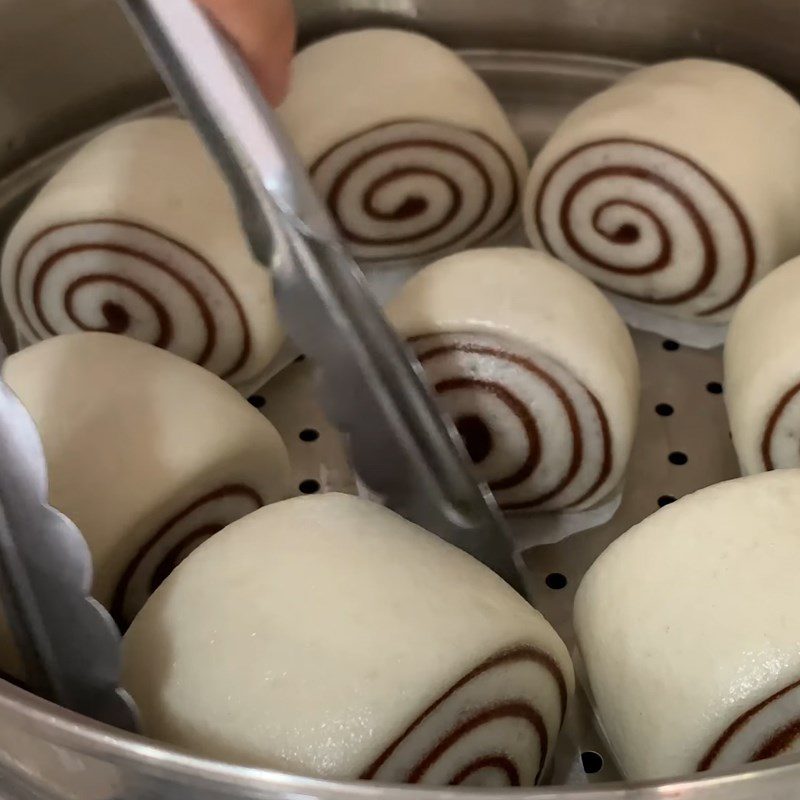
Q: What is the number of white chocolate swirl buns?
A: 8